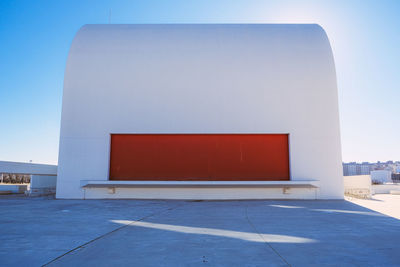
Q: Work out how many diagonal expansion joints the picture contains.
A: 2